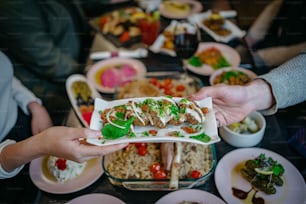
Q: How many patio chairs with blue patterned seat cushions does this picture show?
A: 0